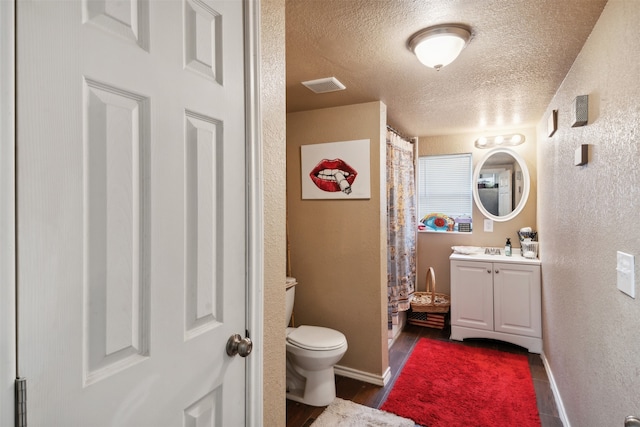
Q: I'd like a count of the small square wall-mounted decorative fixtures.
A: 3